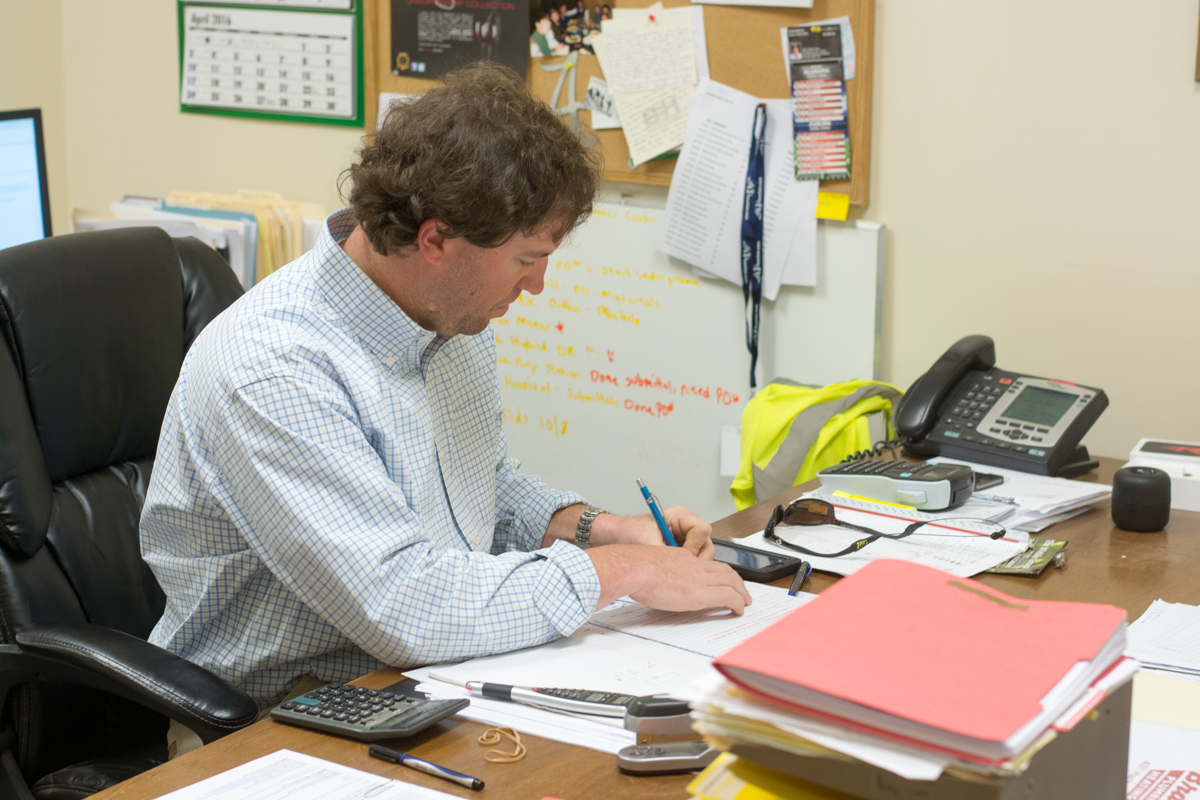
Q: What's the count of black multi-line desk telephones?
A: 1